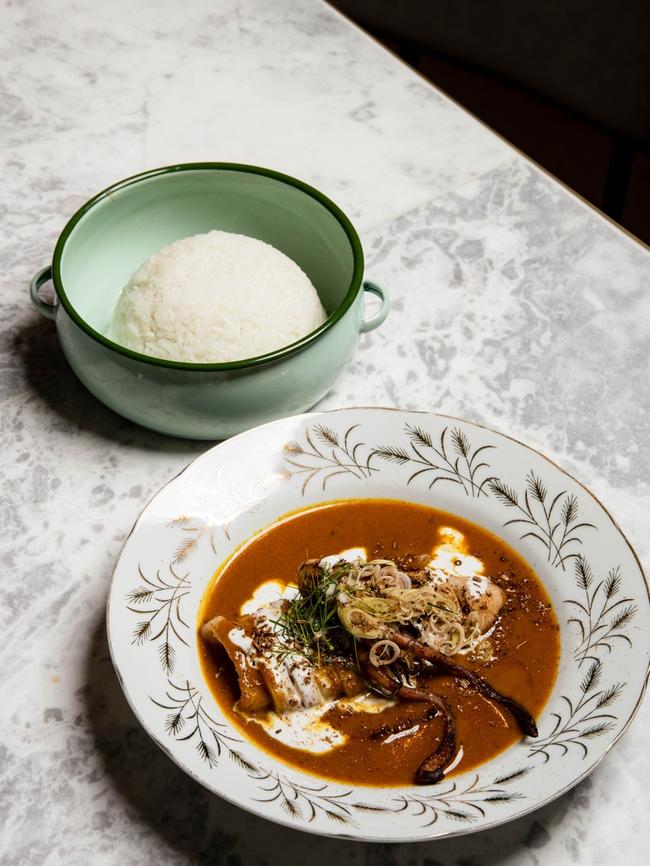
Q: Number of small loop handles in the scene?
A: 2